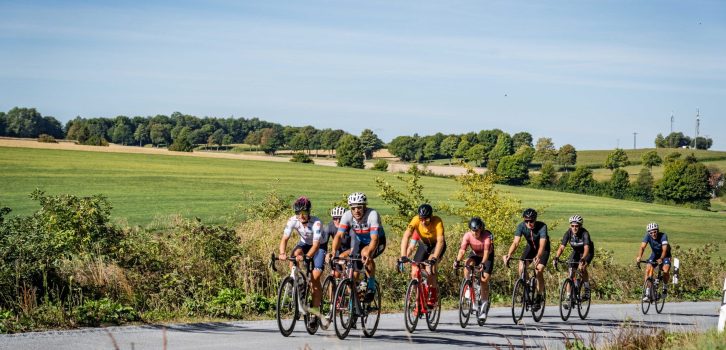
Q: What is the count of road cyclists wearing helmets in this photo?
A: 8